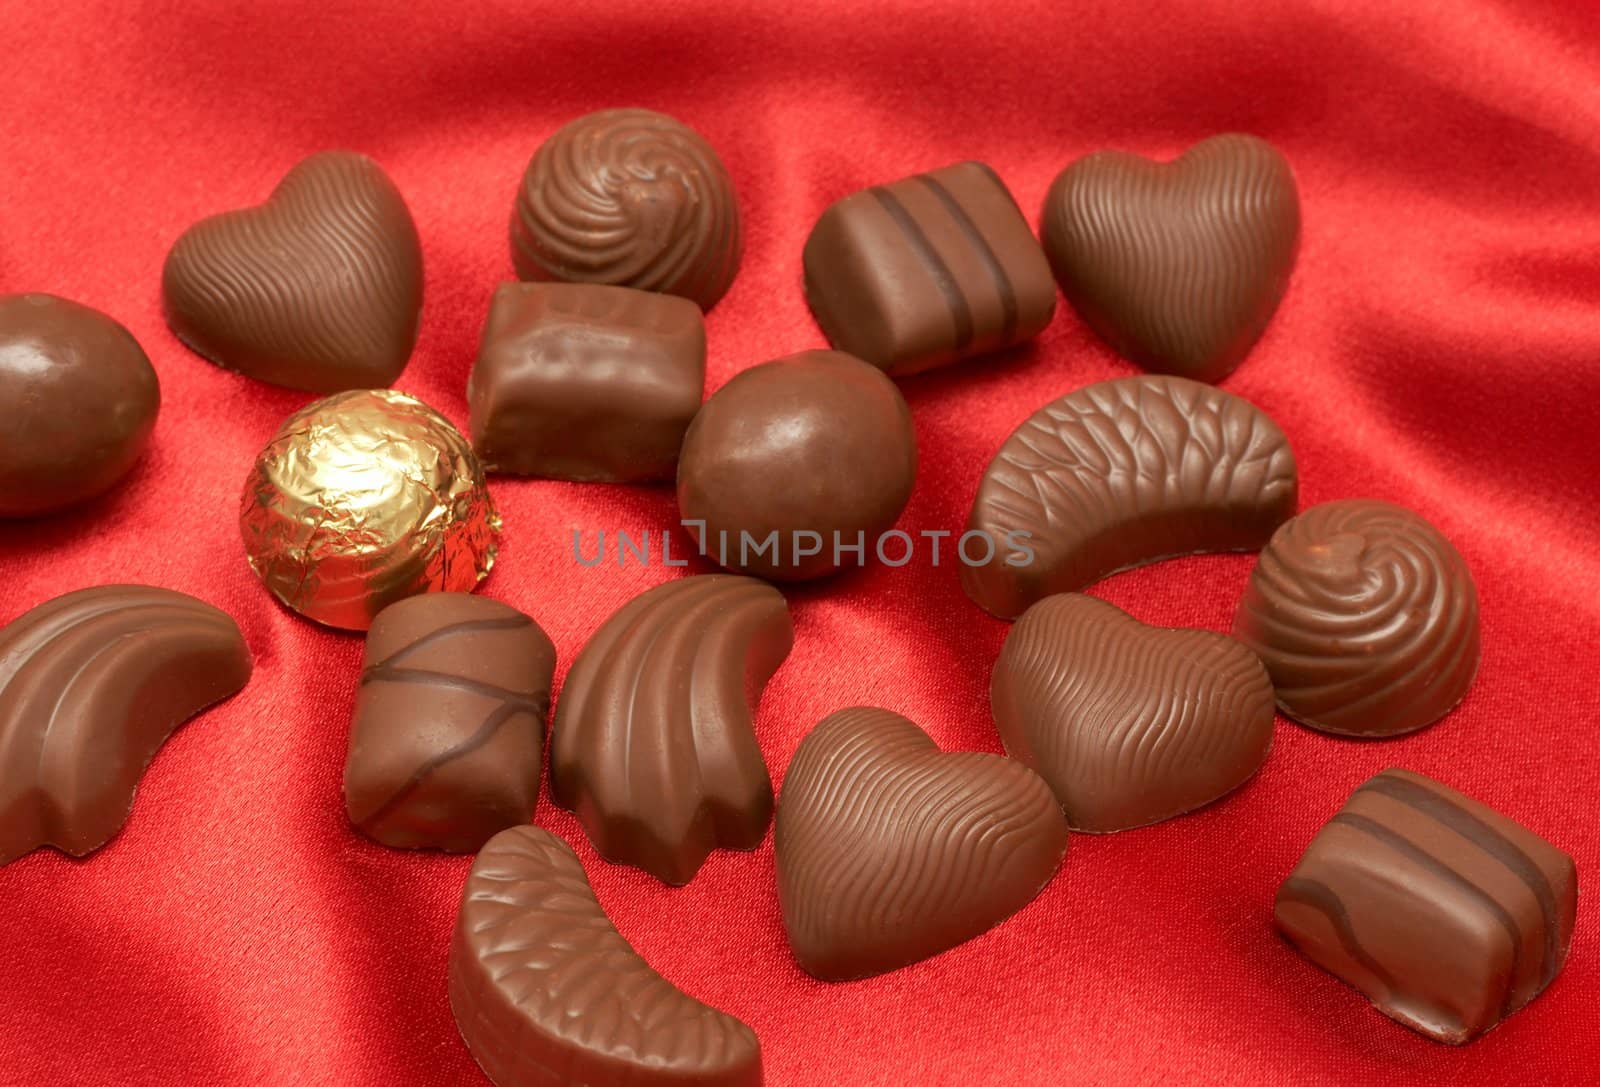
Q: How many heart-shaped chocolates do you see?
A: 4